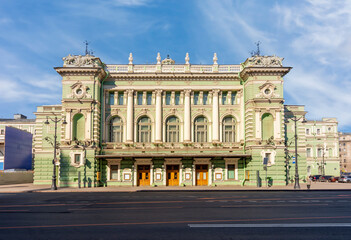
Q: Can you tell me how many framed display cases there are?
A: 4